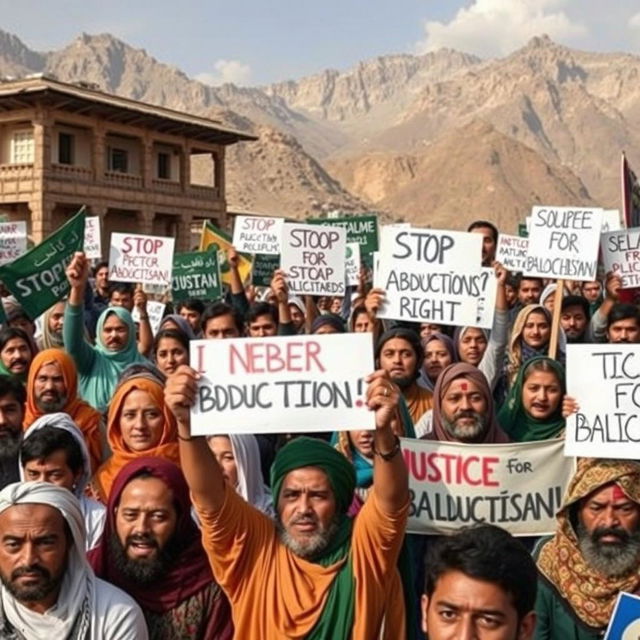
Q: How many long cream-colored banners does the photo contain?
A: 1